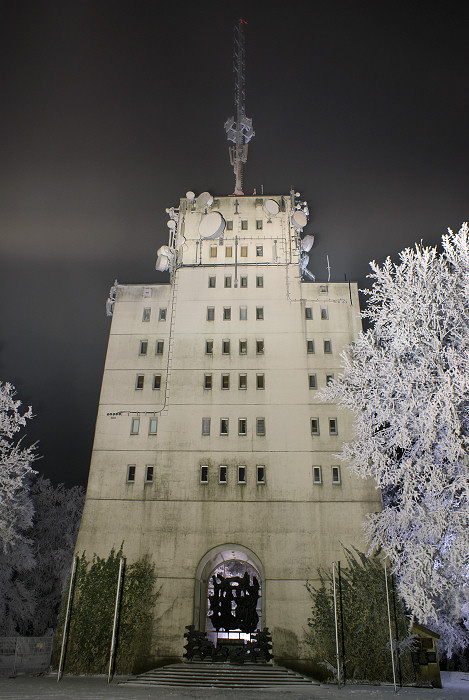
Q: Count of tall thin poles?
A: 4